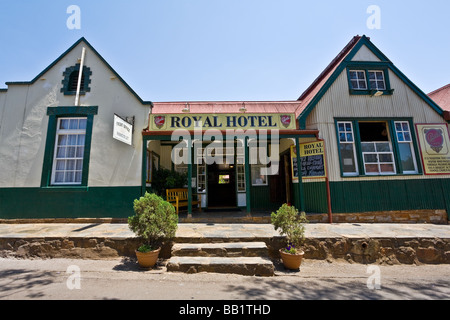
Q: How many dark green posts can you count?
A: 4